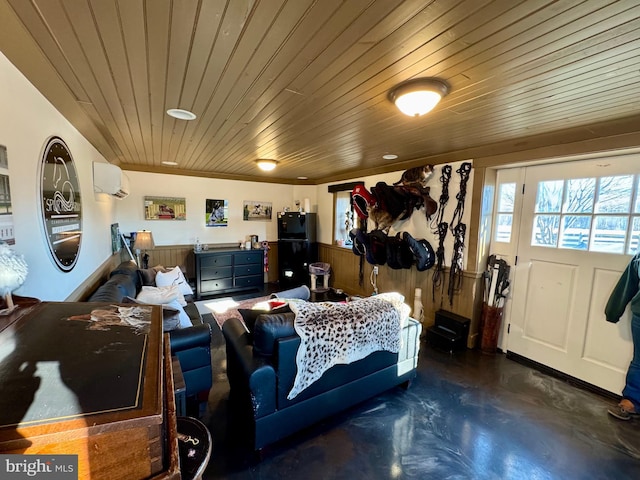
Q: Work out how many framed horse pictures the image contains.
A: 3